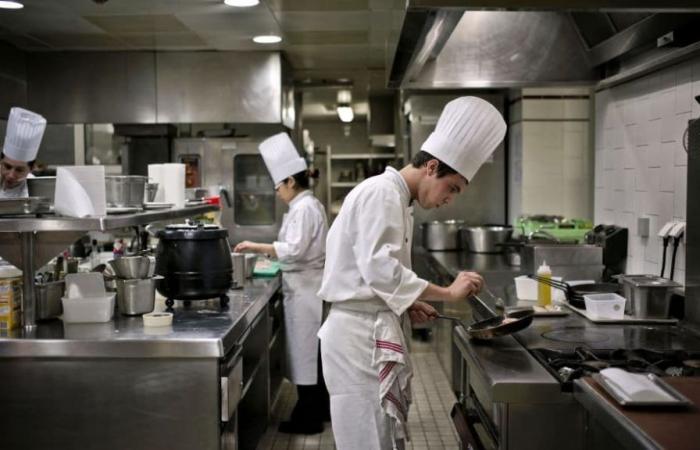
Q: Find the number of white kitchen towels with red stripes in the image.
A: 1